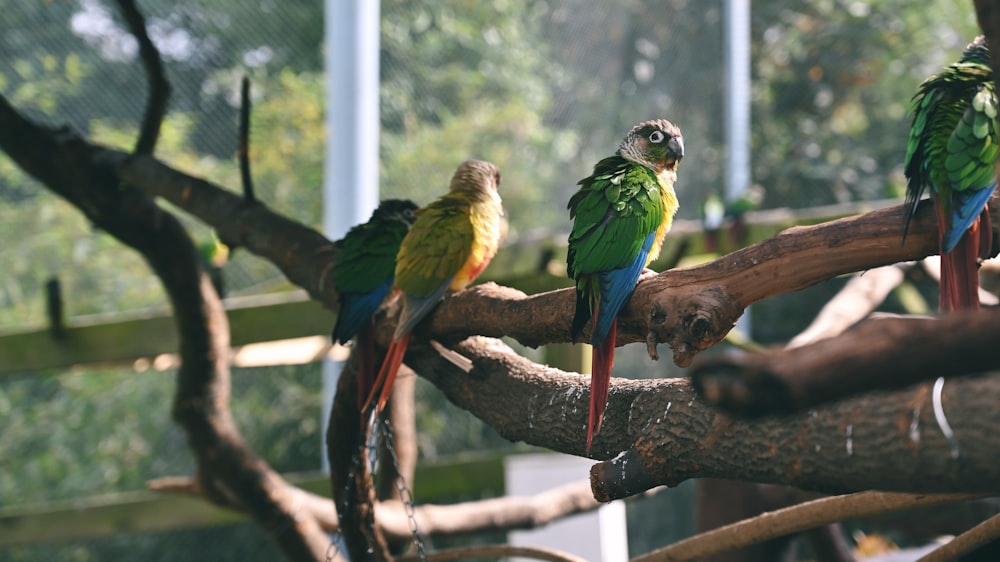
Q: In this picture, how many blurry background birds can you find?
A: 3